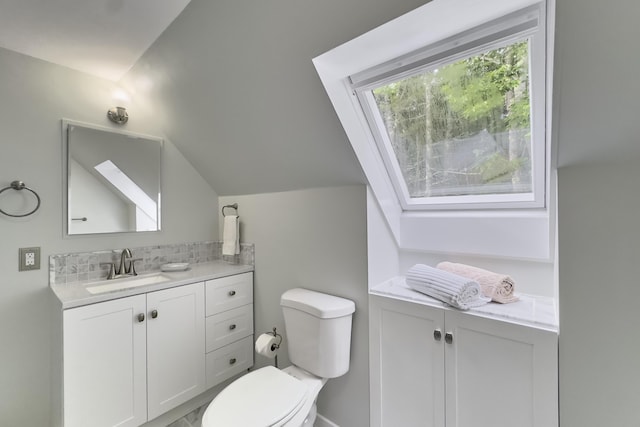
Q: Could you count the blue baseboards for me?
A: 0